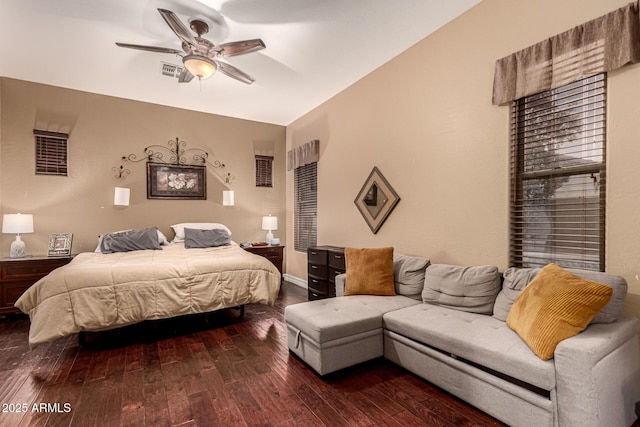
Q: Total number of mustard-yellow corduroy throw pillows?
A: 2